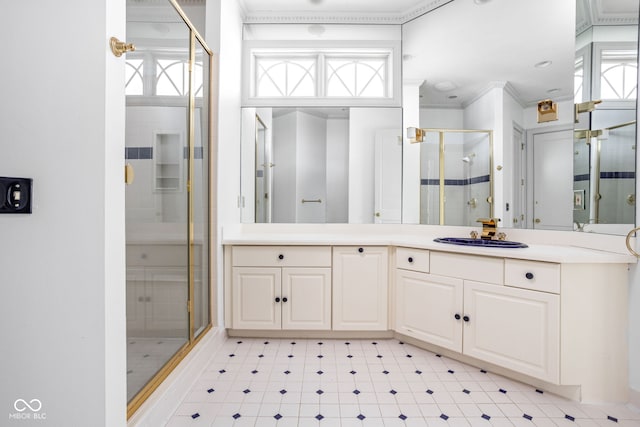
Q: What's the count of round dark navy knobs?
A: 8